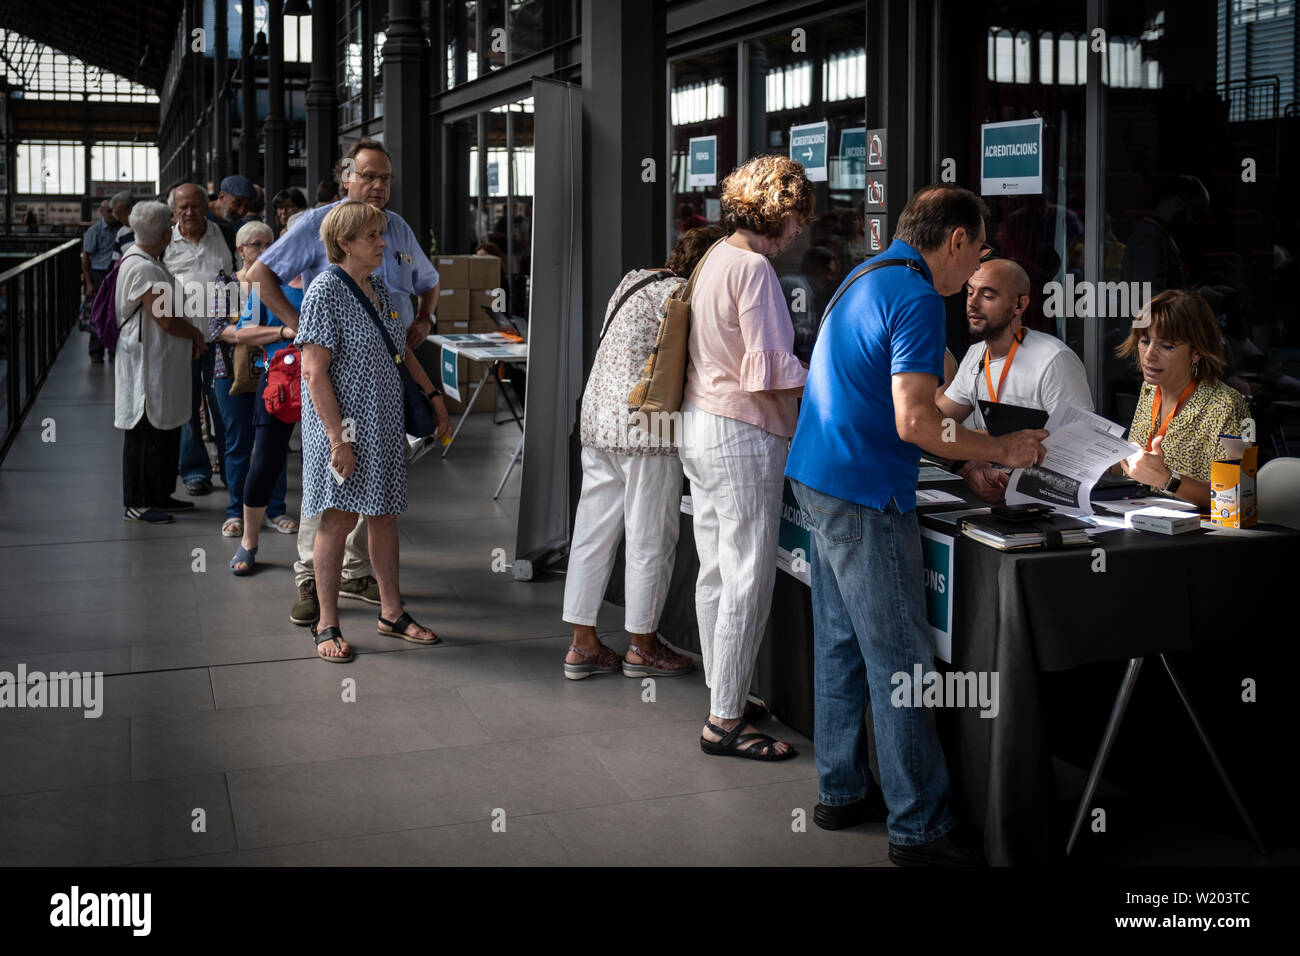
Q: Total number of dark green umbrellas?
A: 0